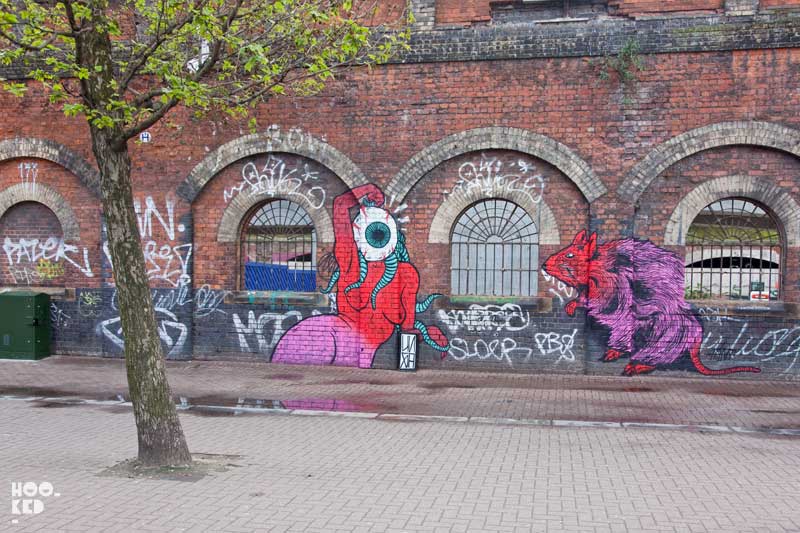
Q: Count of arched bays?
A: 4